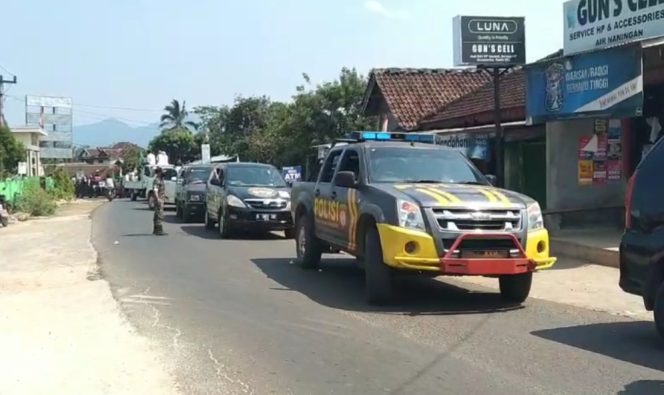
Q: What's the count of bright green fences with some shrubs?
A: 1